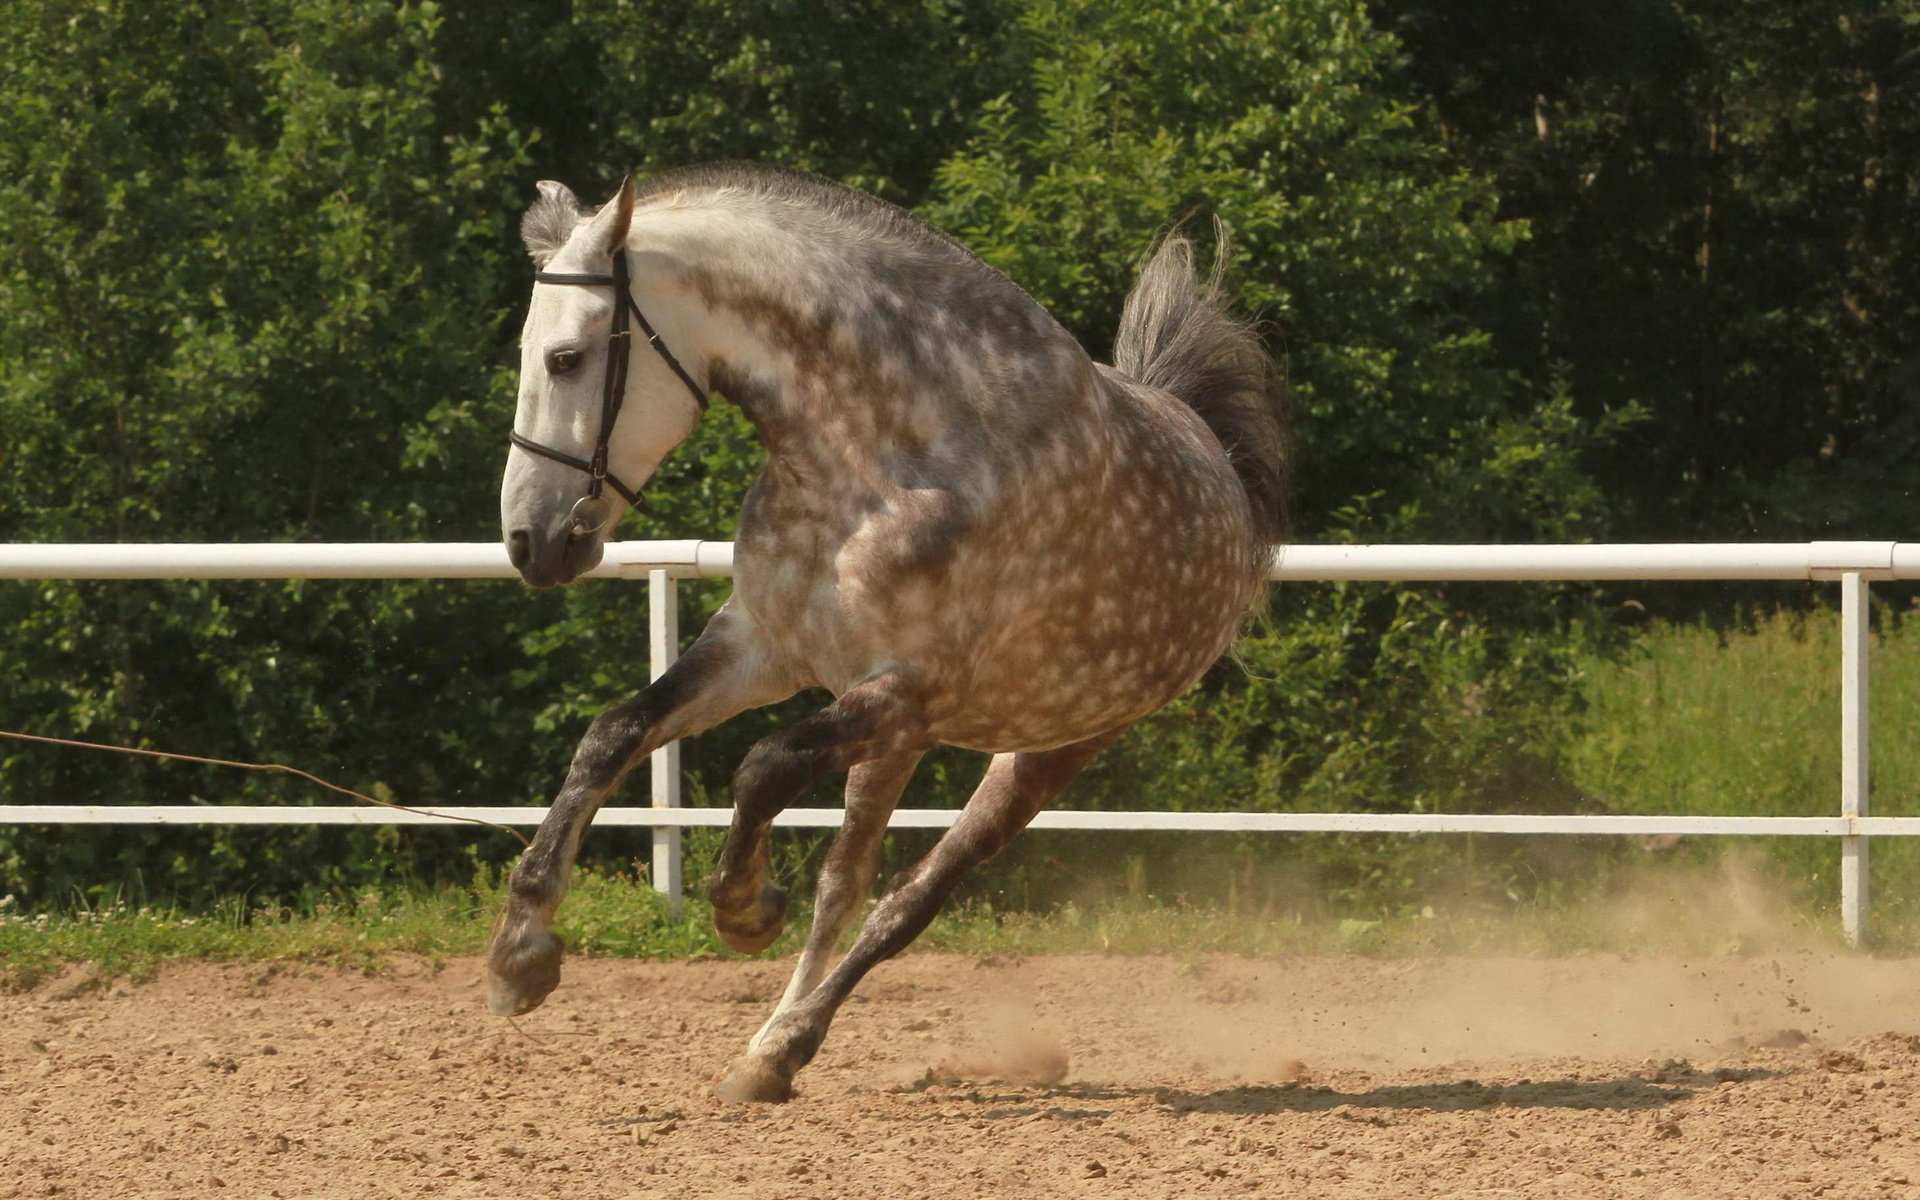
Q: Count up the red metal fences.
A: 0